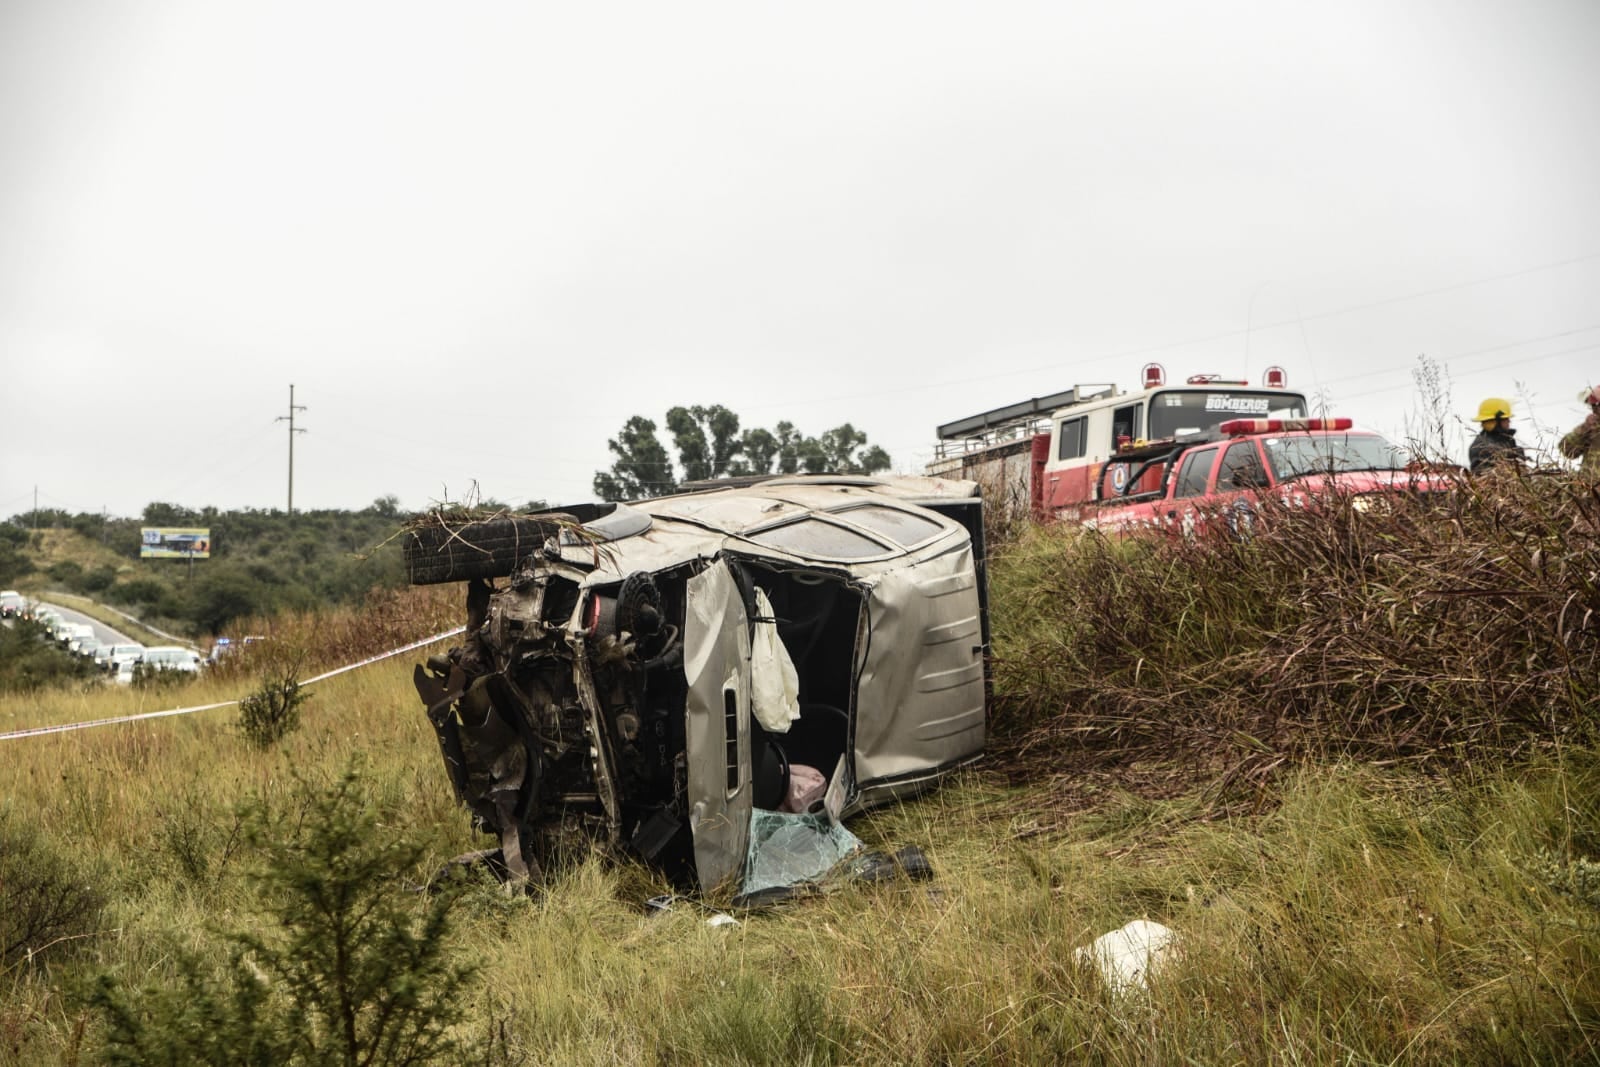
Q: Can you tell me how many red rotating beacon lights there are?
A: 2